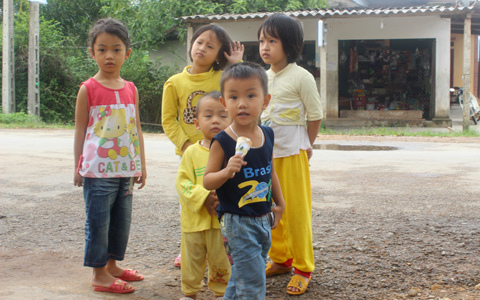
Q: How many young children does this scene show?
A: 5